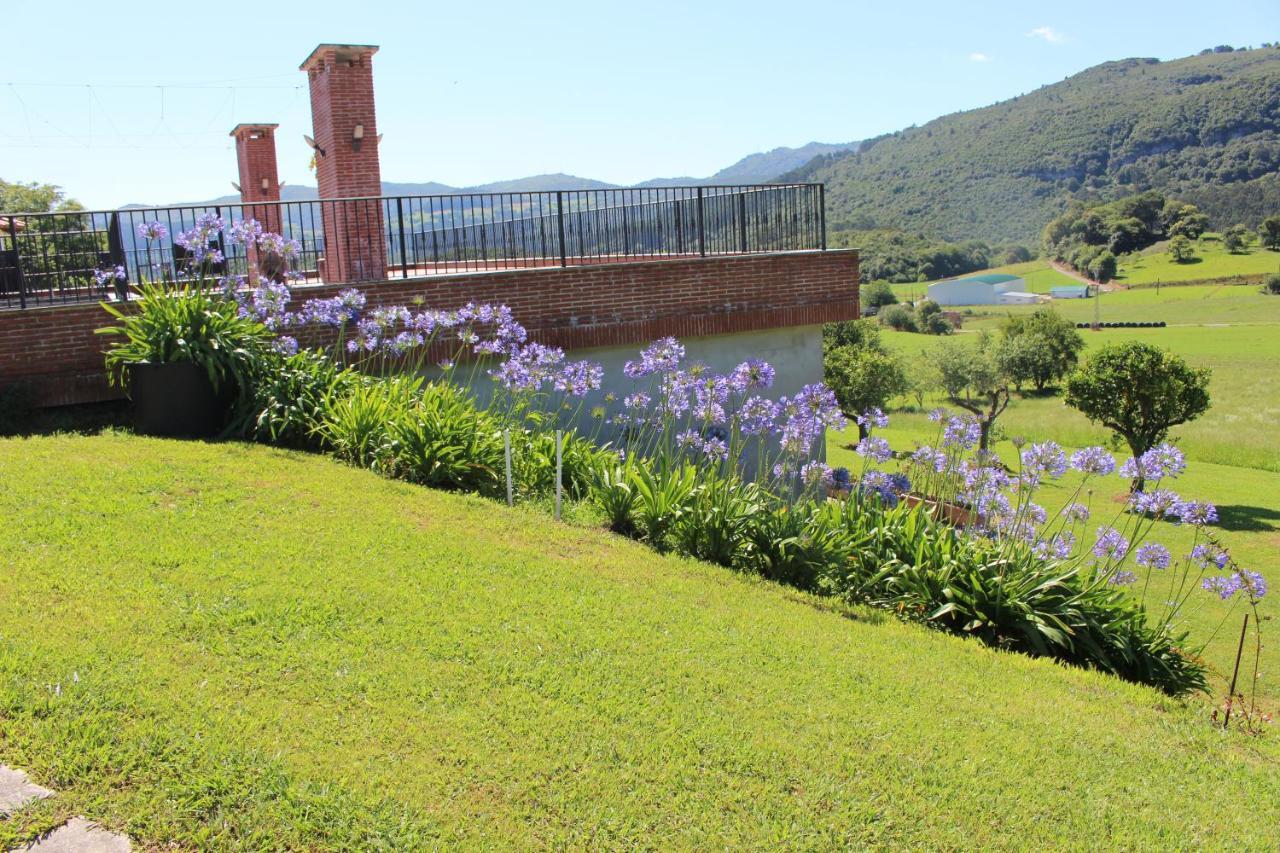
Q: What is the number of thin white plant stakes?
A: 2